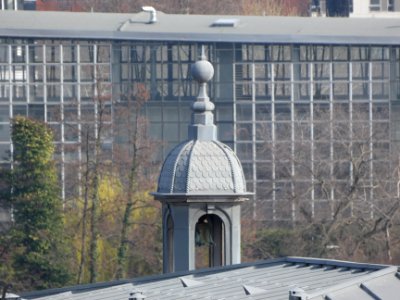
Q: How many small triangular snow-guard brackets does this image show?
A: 2